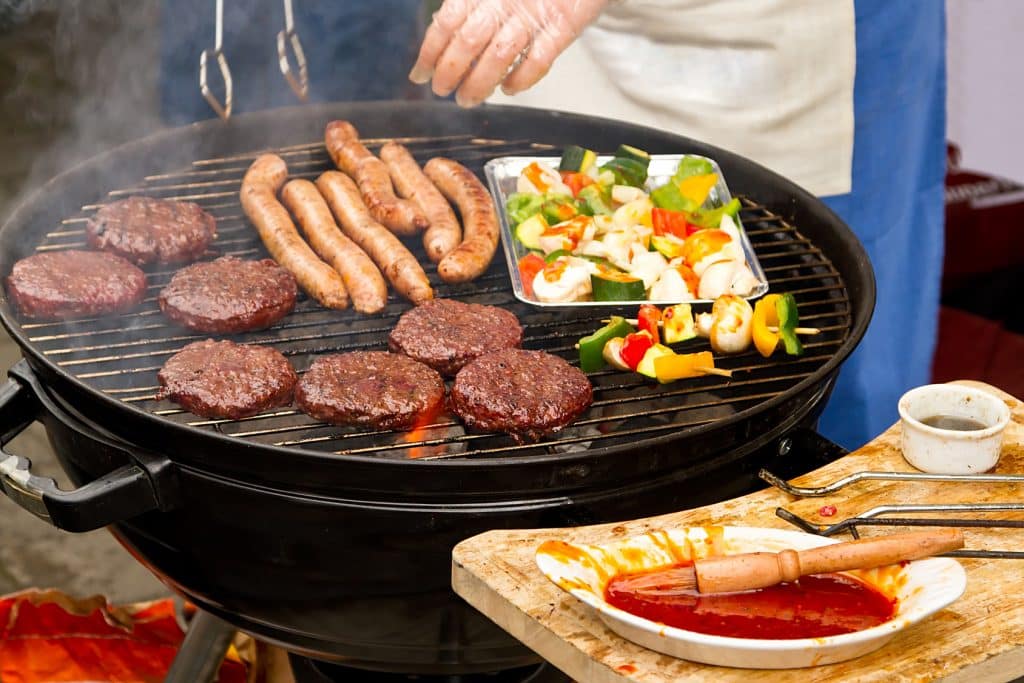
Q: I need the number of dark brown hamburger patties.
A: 7